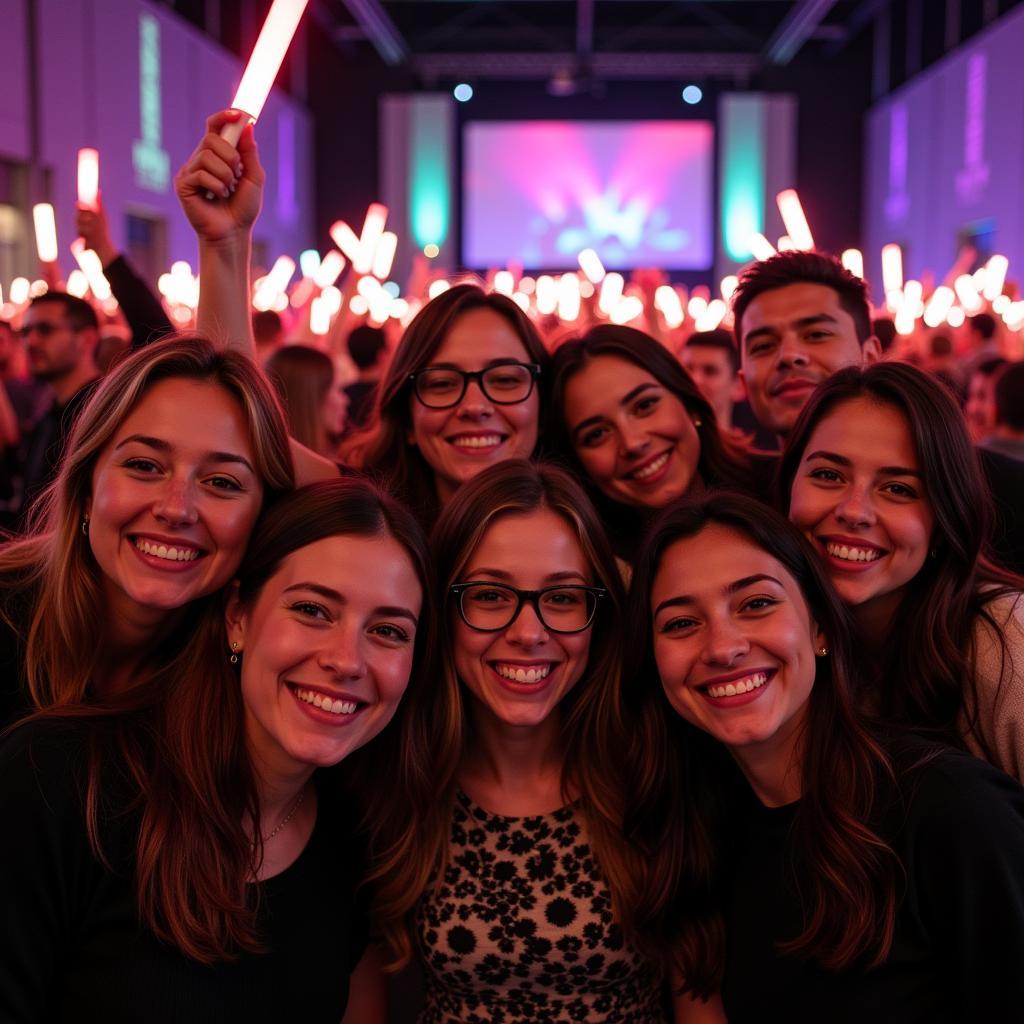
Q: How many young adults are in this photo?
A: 8